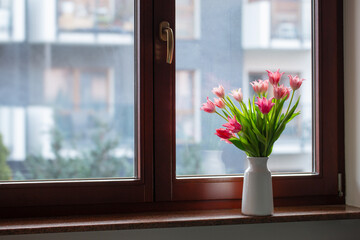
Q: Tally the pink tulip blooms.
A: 13